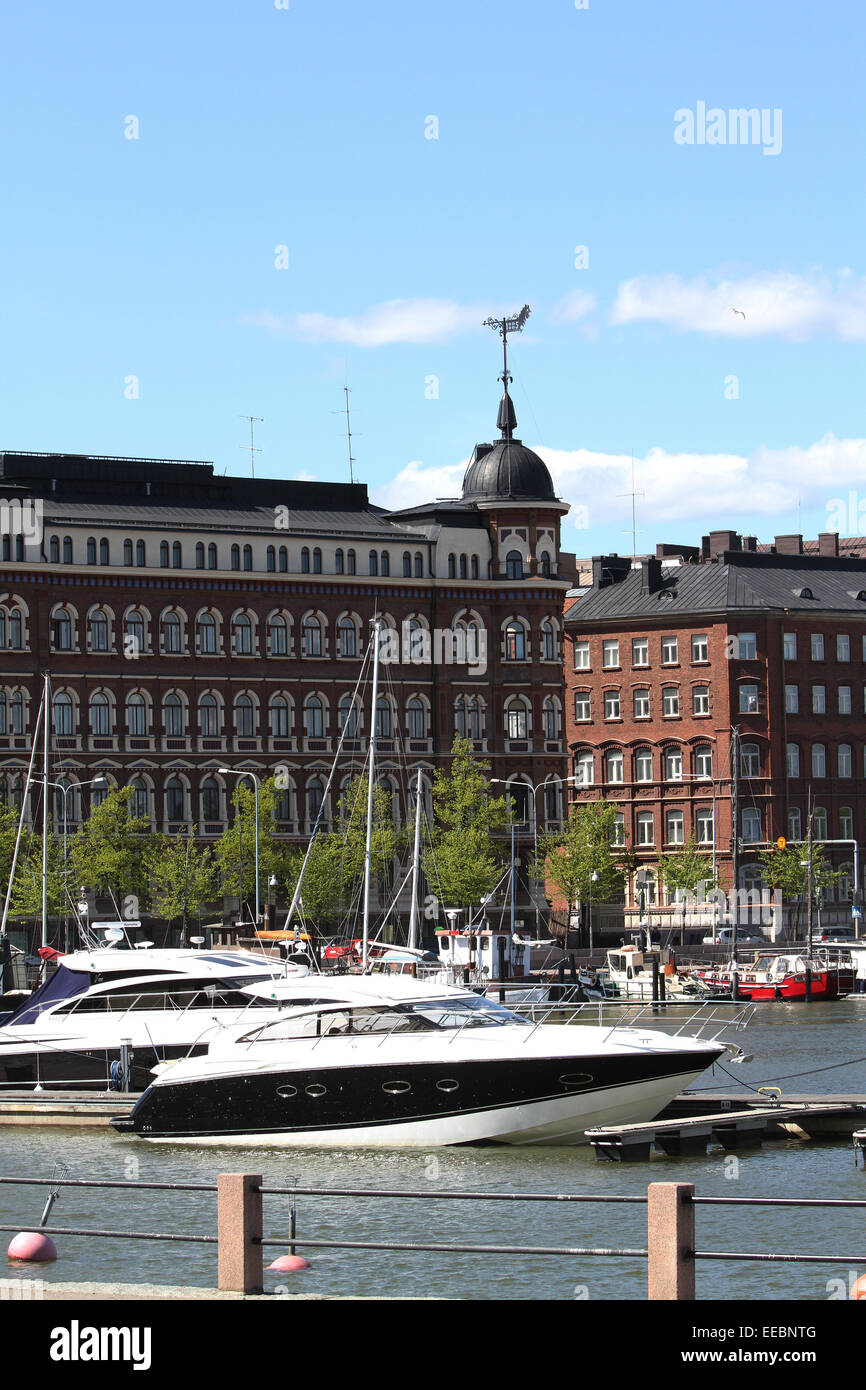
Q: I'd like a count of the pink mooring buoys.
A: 2